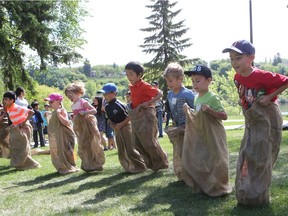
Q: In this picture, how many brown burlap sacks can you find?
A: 9